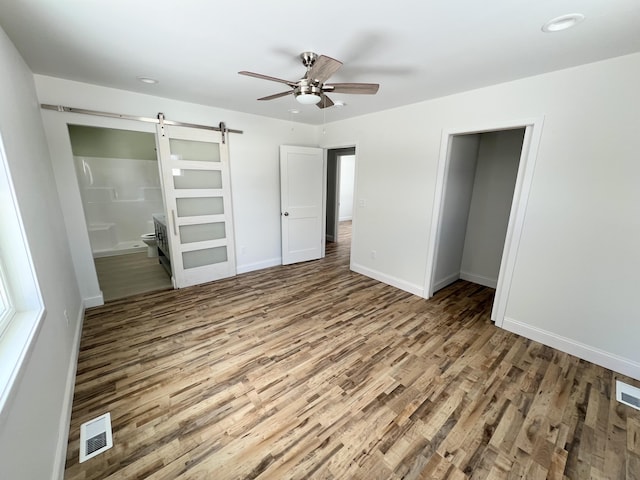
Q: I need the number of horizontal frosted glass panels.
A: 5